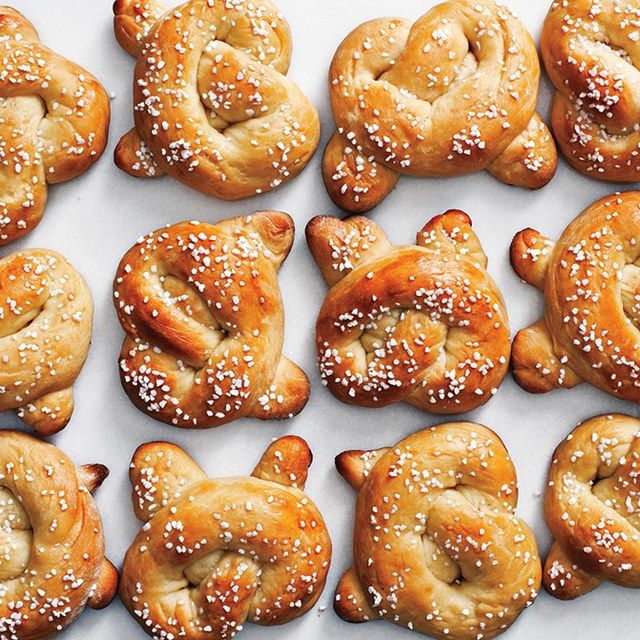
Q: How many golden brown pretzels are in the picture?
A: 12